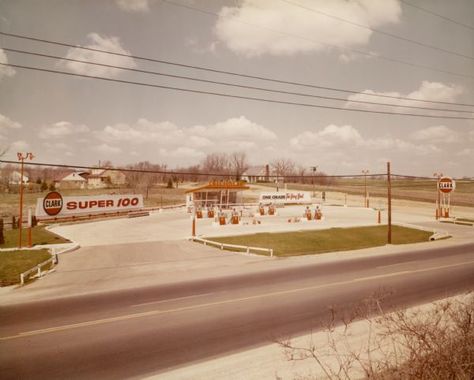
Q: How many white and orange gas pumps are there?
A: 8